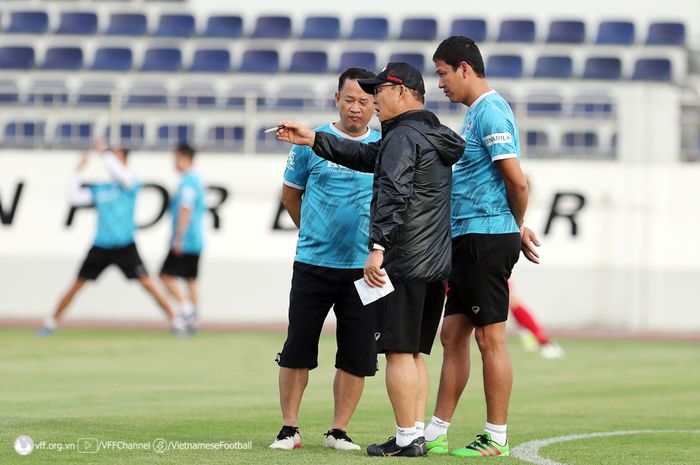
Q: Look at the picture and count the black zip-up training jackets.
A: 1